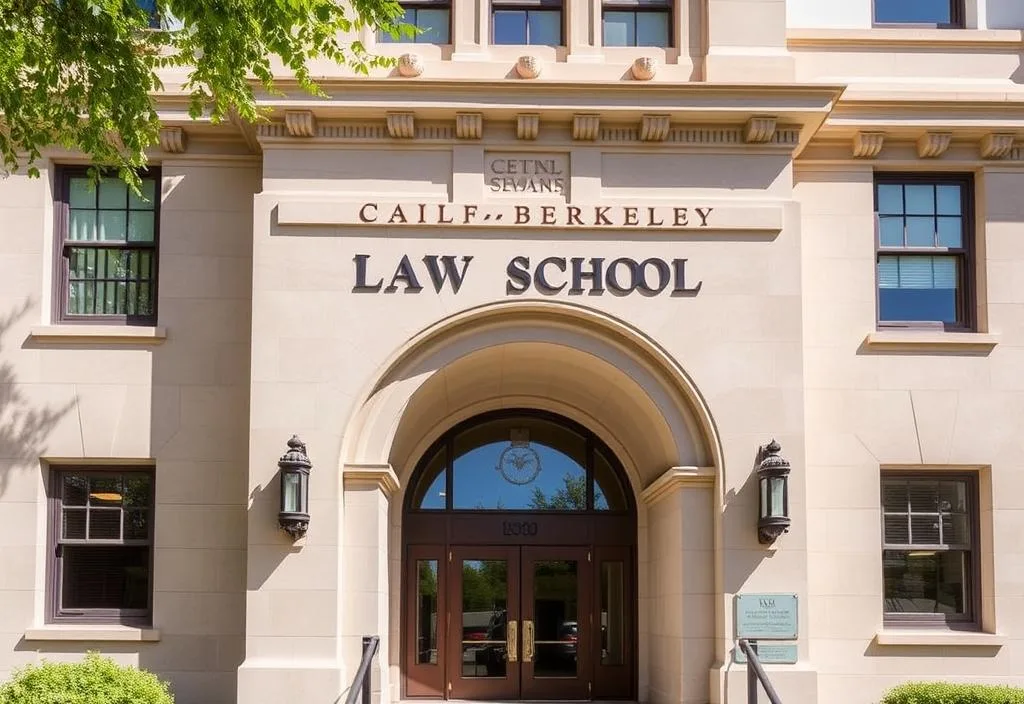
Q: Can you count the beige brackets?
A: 11